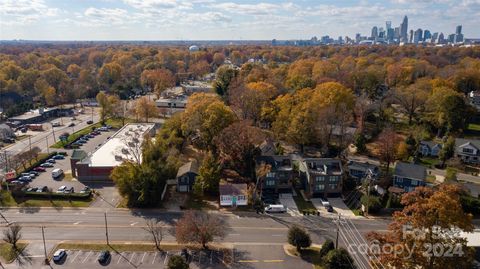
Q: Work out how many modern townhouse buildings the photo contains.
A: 2